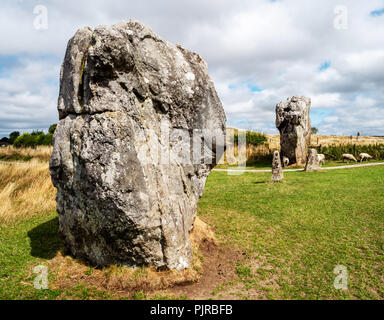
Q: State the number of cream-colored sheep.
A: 4